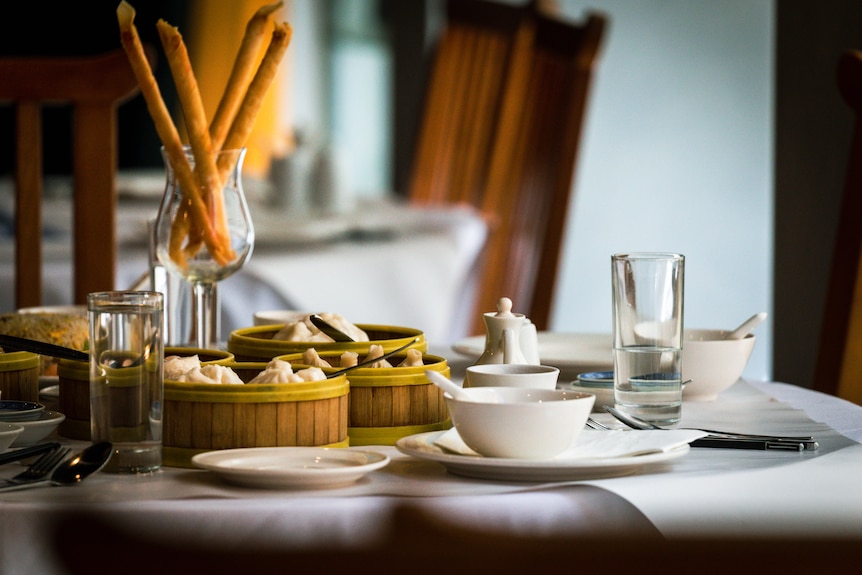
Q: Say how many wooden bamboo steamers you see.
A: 5